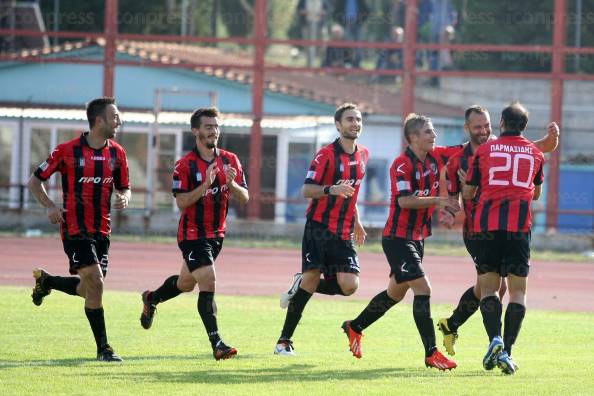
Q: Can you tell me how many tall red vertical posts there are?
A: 4